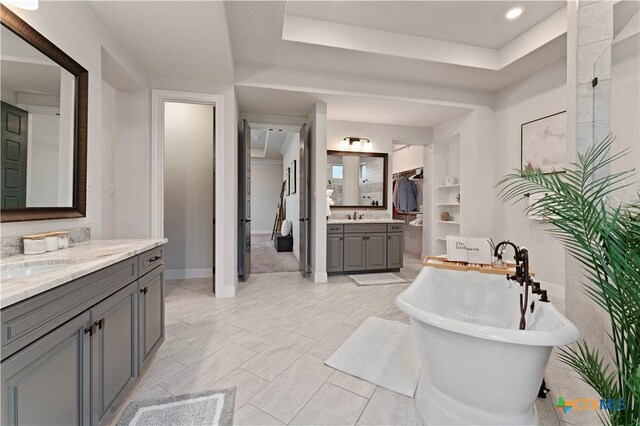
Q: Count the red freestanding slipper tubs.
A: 0